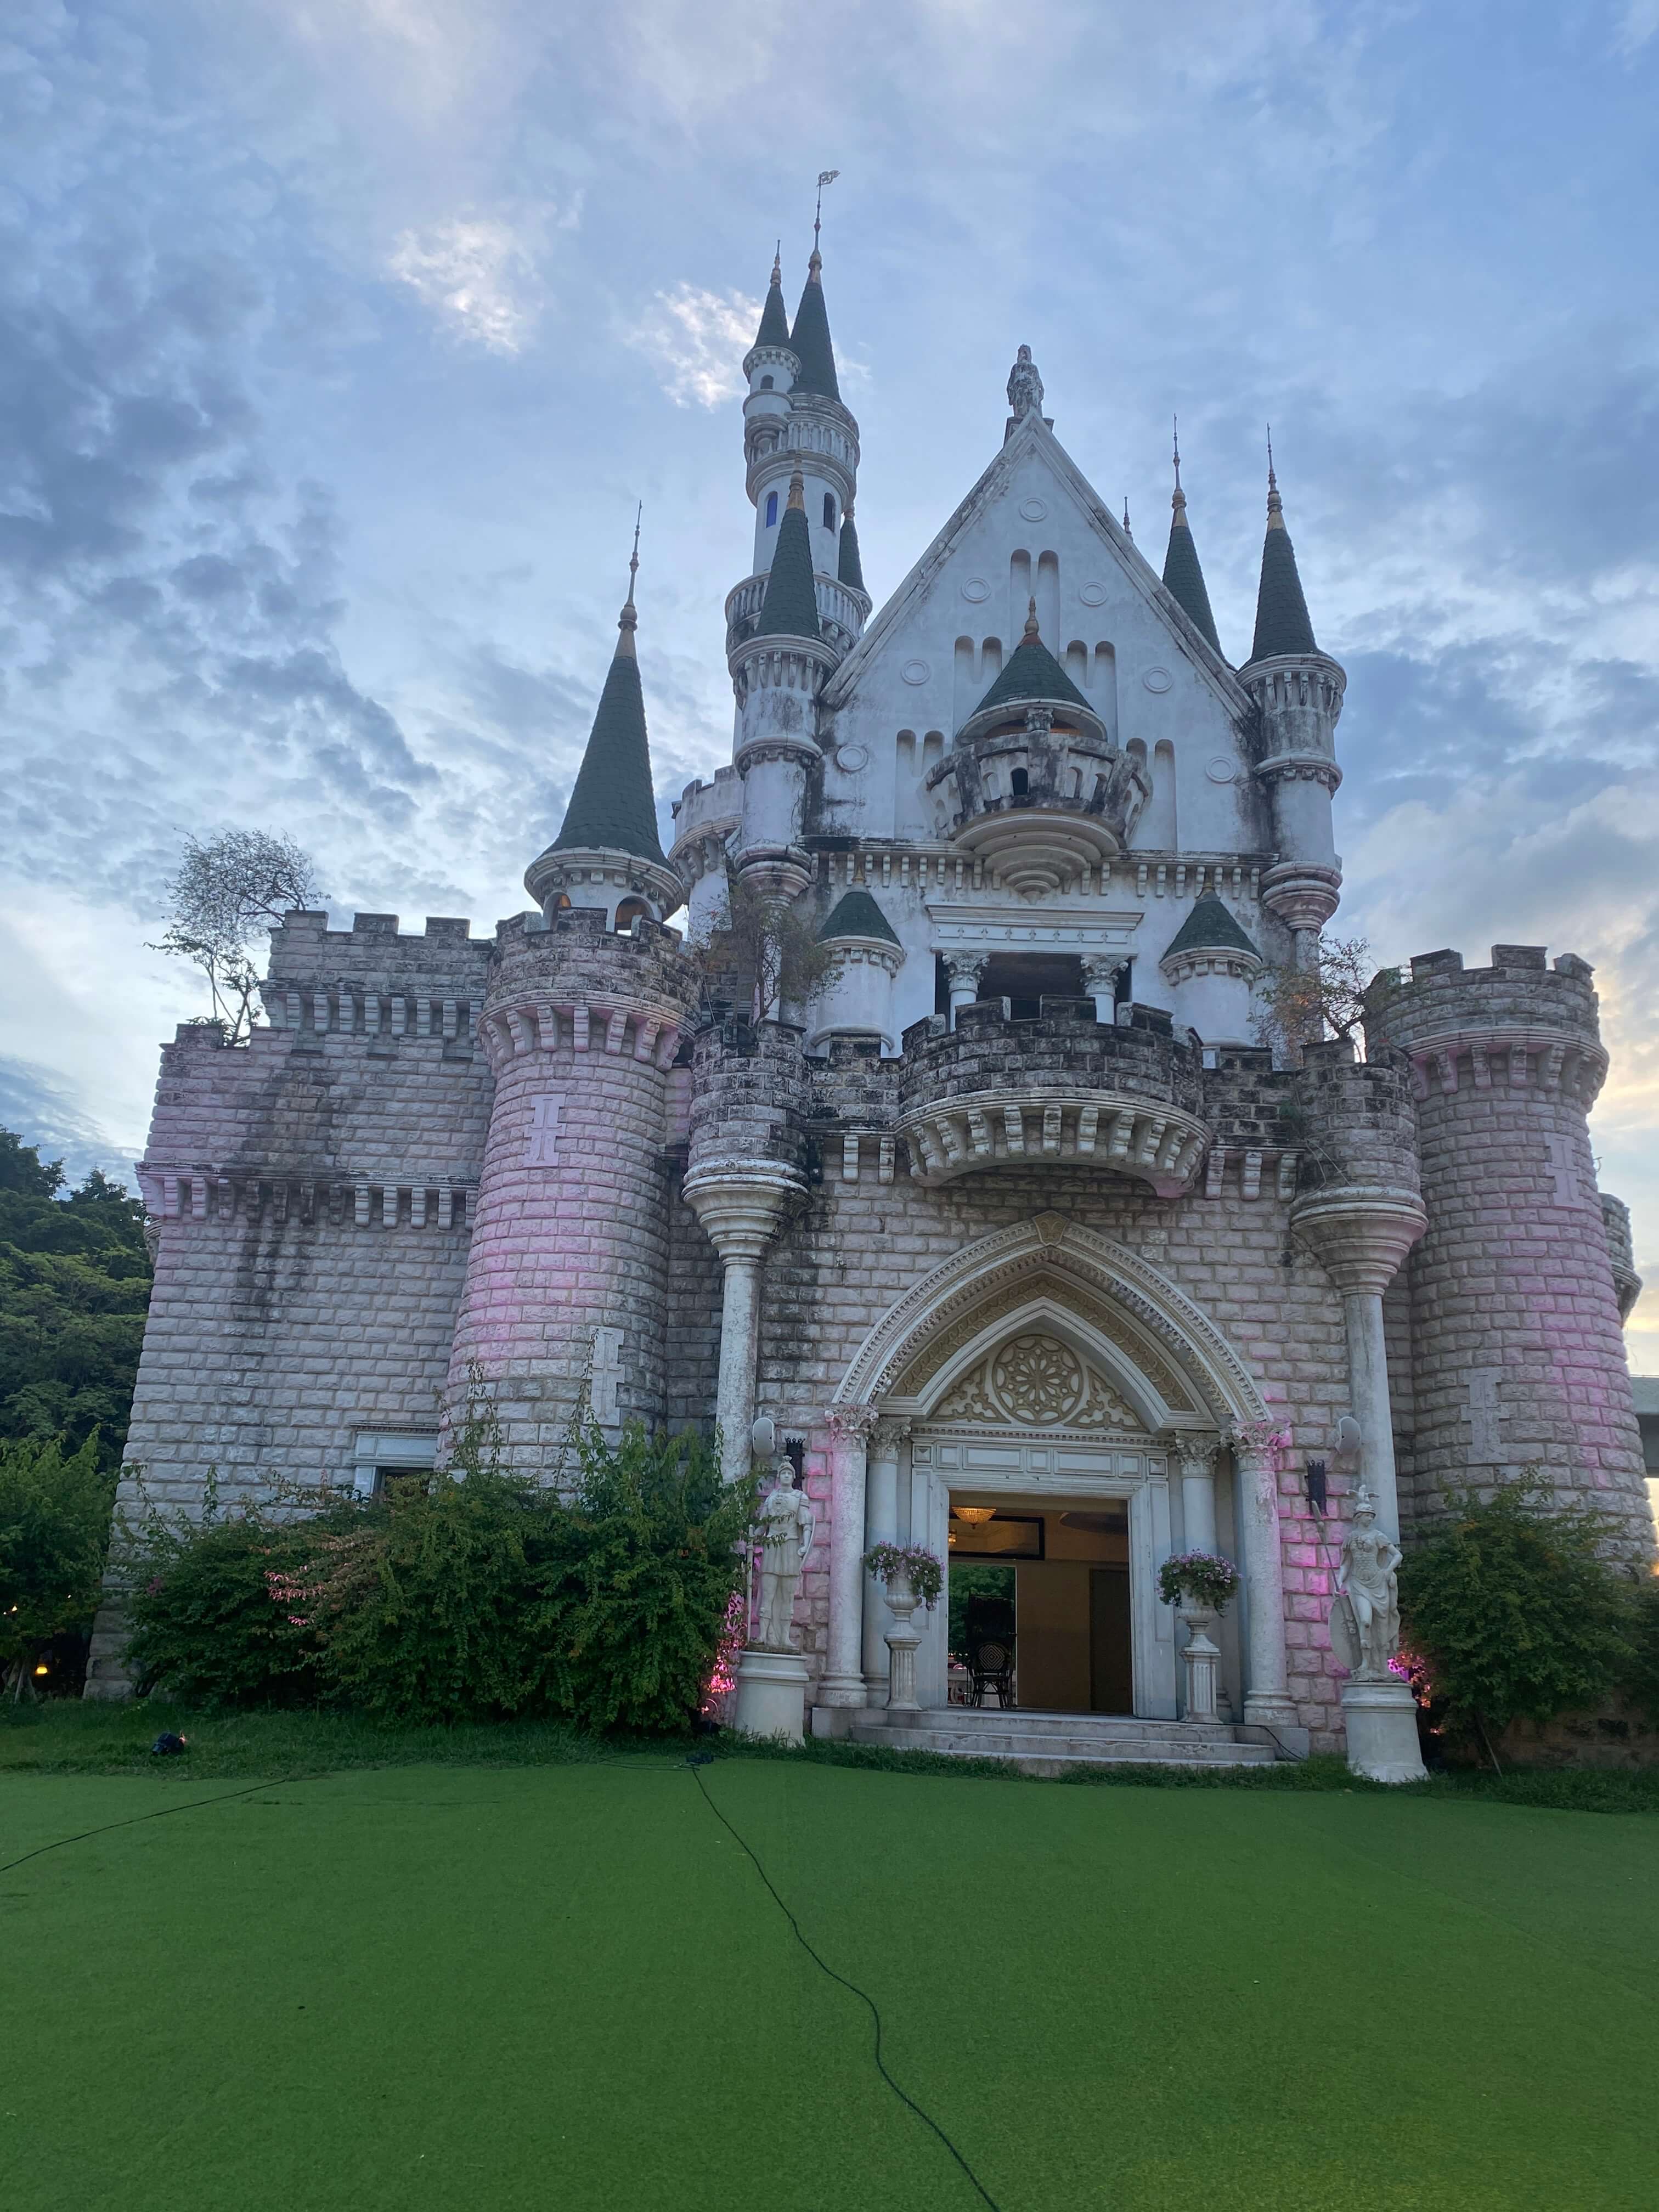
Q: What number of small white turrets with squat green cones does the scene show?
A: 2